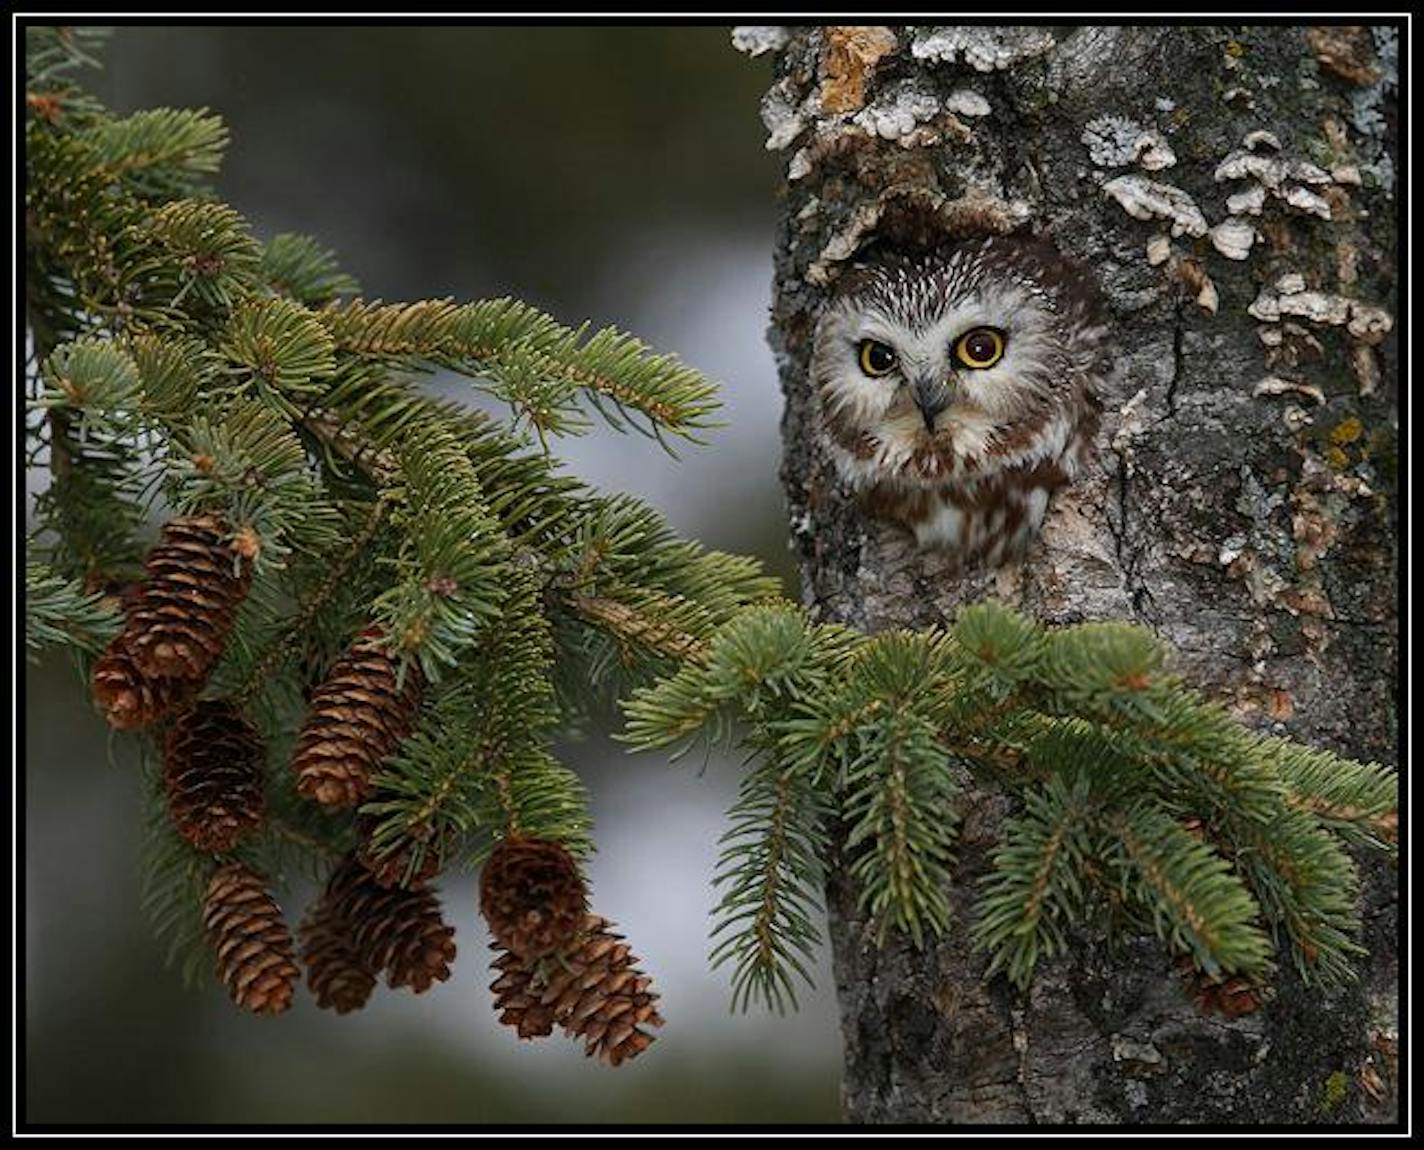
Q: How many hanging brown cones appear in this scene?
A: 12